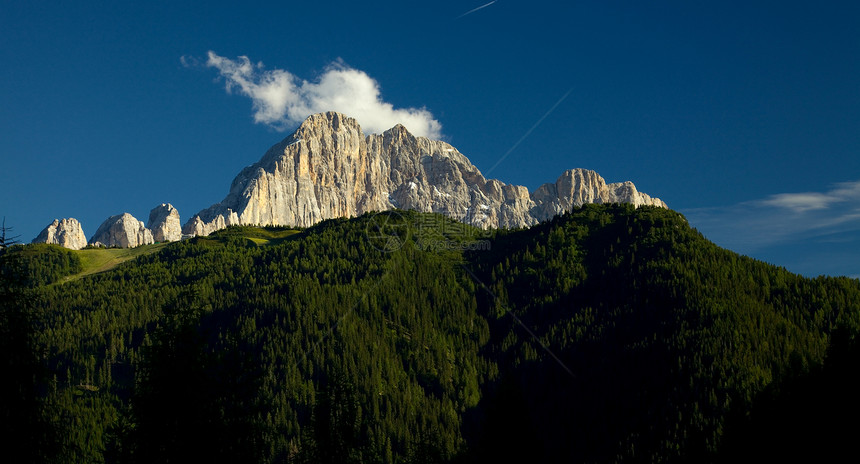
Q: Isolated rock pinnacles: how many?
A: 3